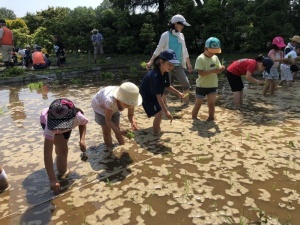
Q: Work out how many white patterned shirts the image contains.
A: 1